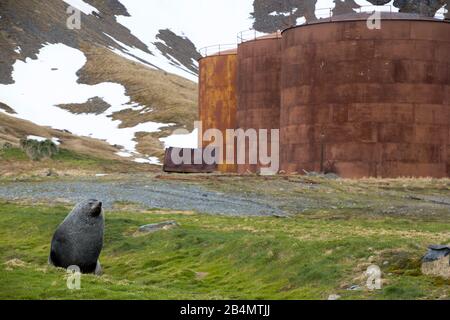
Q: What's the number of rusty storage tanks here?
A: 3